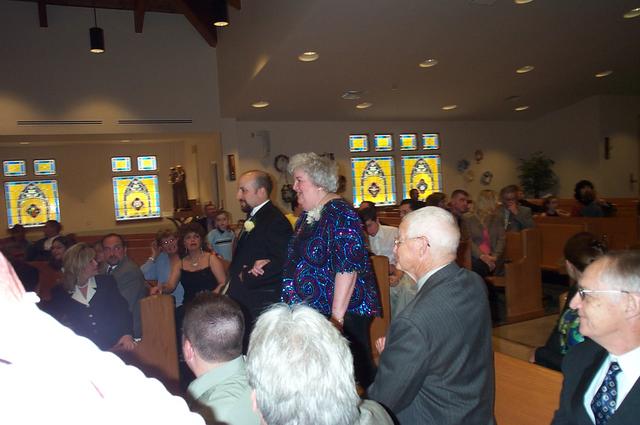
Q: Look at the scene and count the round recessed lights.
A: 10